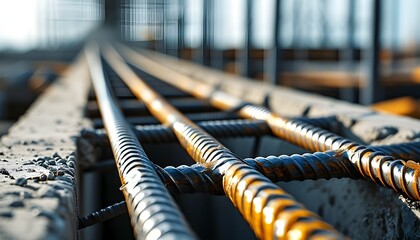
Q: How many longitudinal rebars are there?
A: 3